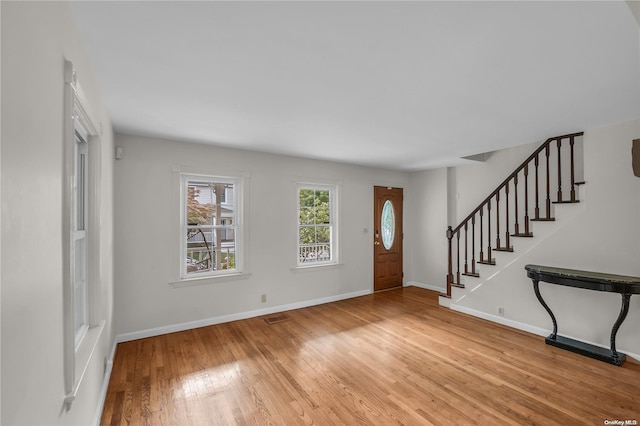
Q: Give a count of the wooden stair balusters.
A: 13